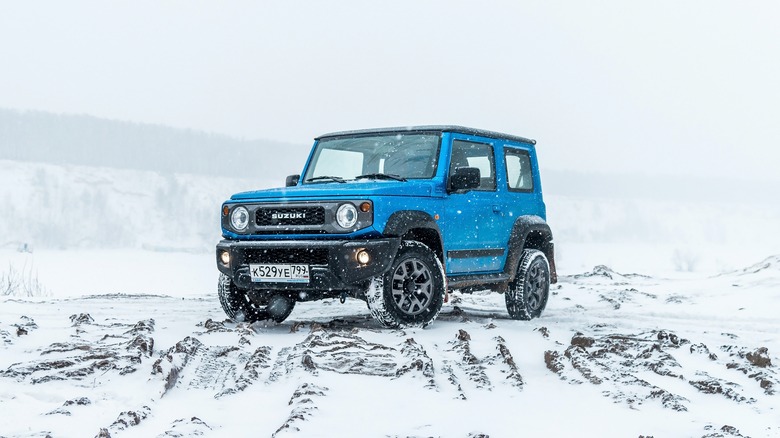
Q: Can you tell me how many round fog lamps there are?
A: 2